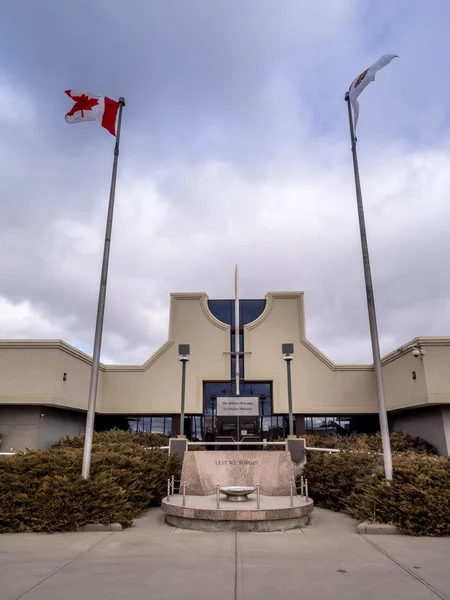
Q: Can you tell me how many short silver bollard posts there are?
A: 8